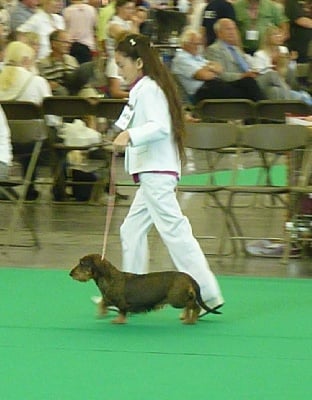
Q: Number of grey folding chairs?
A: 8